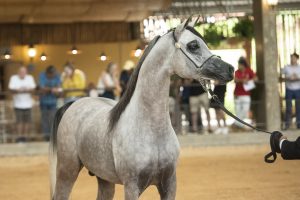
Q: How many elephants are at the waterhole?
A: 0